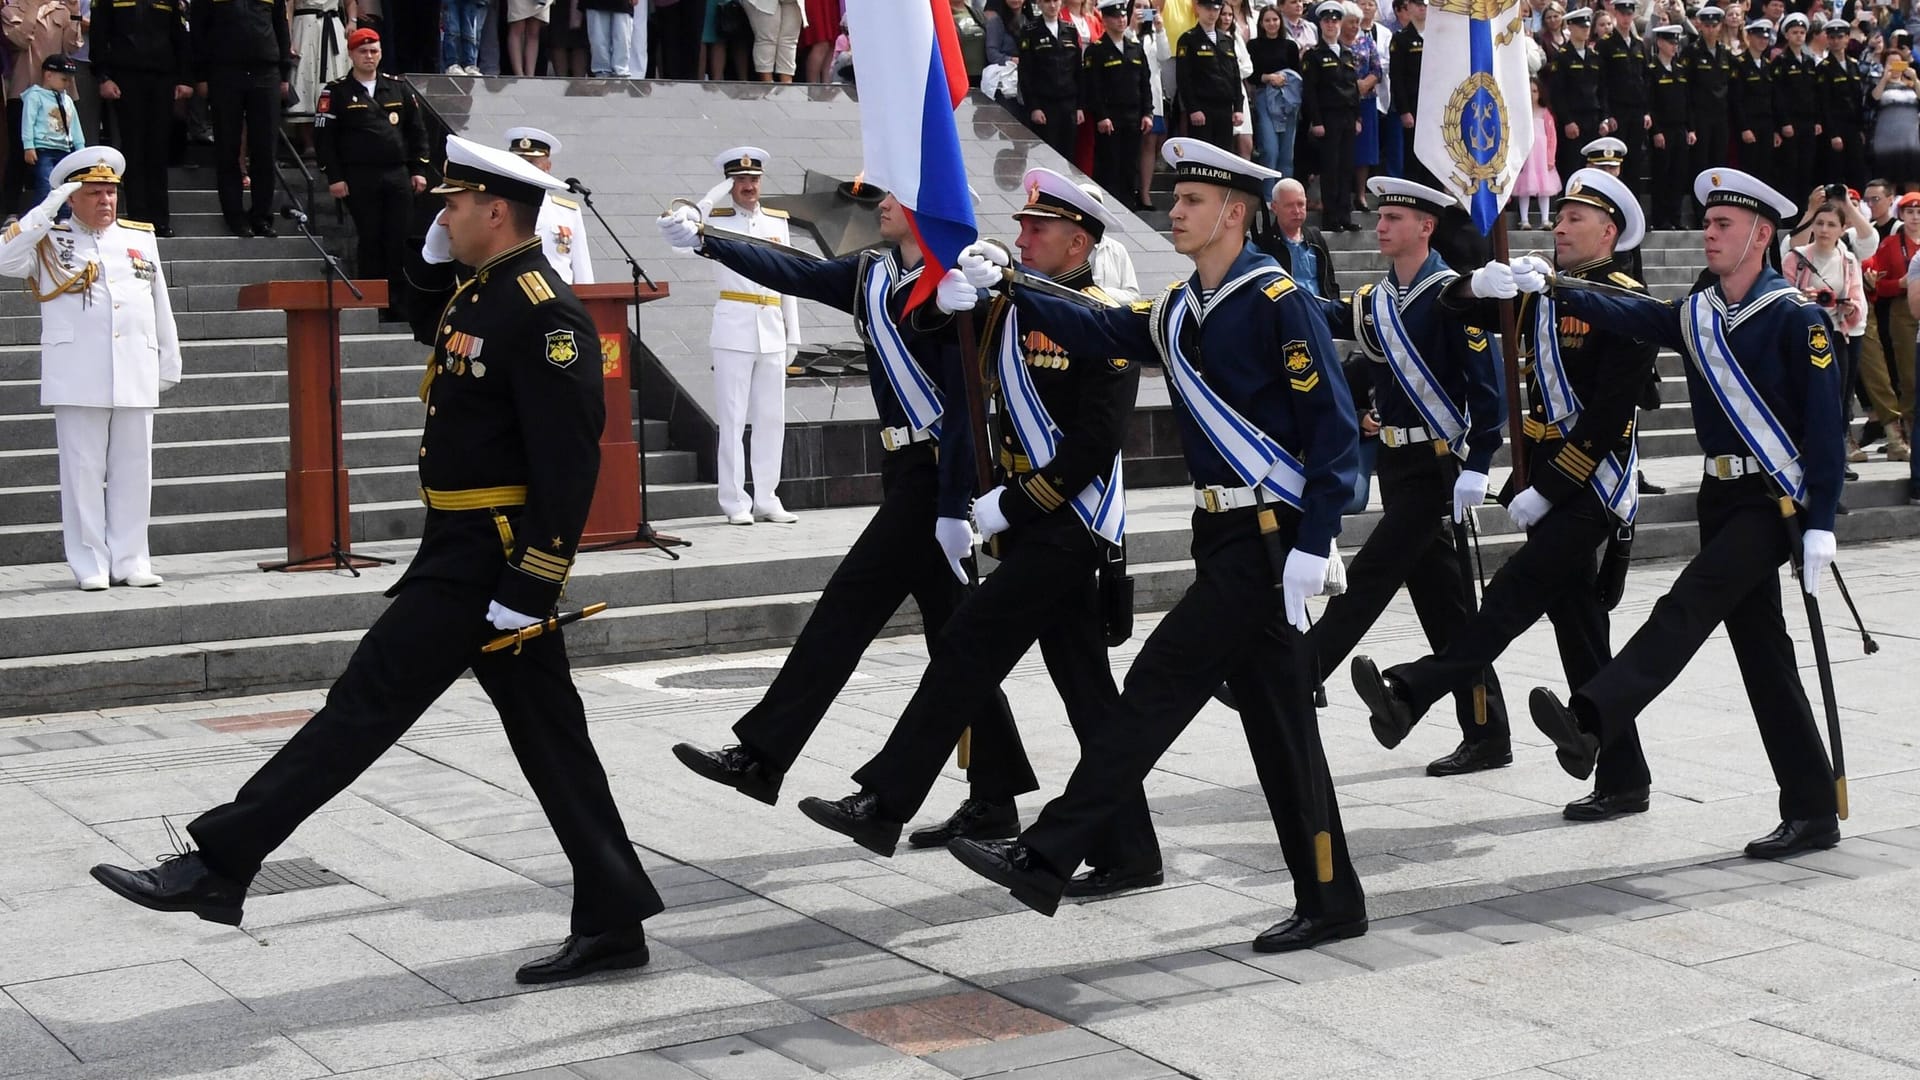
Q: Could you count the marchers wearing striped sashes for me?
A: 6